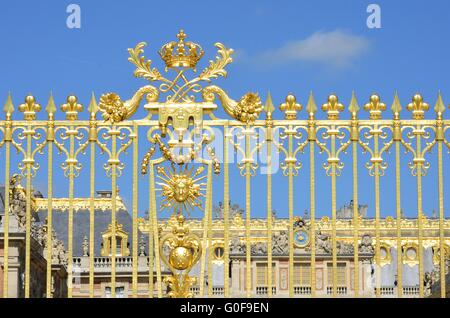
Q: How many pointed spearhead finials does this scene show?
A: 8